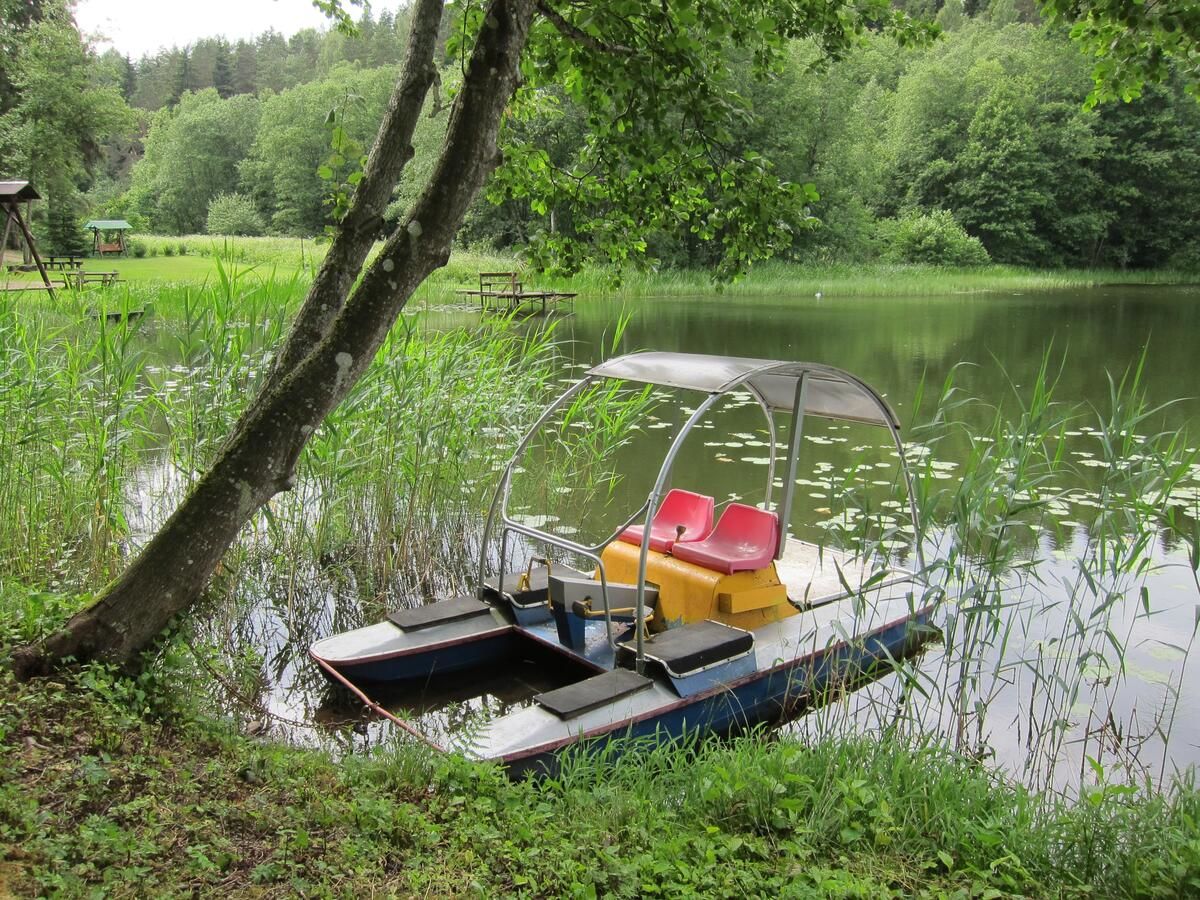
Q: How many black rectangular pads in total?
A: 4